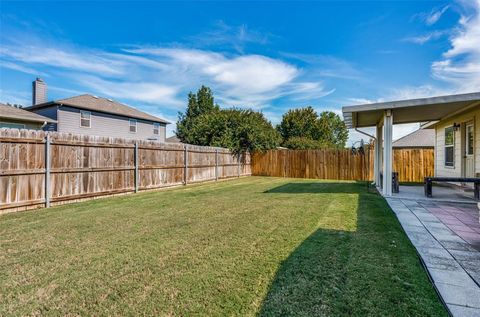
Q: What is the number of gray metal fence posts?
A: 5